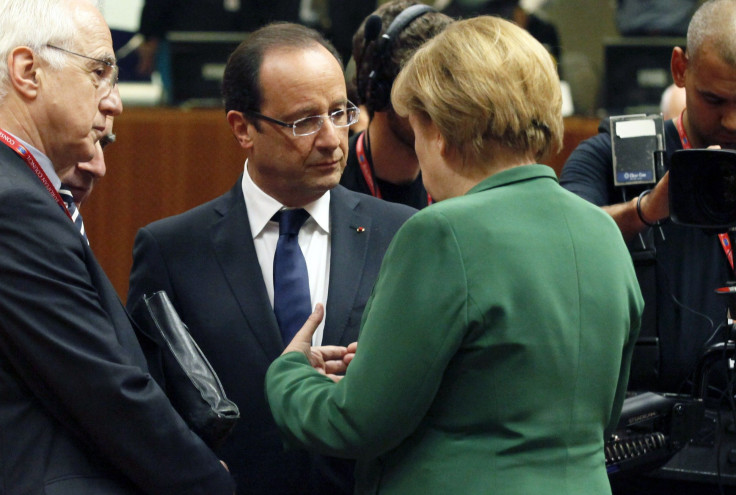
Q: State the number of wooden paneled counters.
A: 1